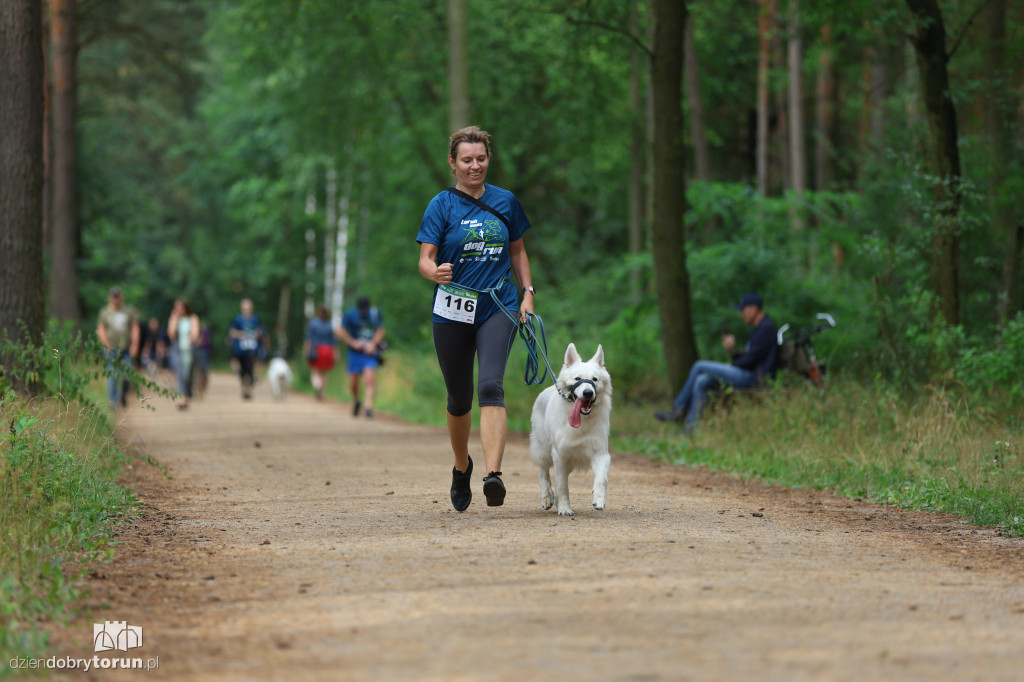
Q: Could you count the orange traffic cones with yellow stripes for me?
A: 0